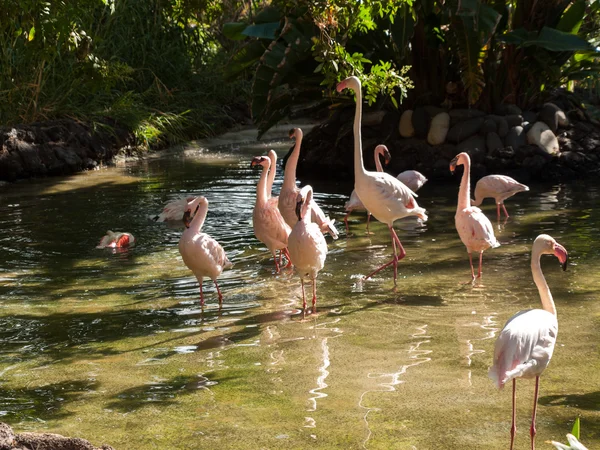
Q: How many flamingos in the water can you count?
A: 13